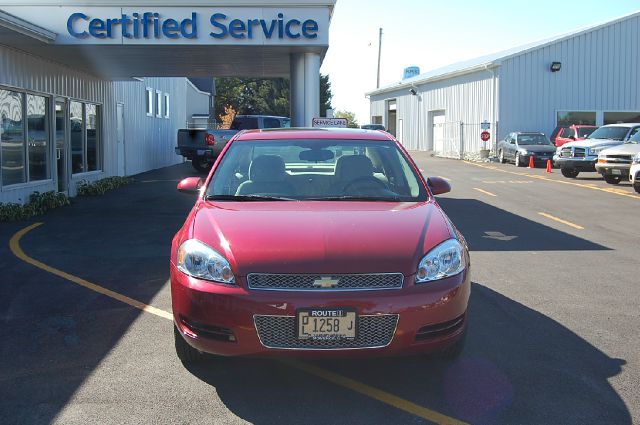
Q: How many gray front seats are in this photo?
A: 2